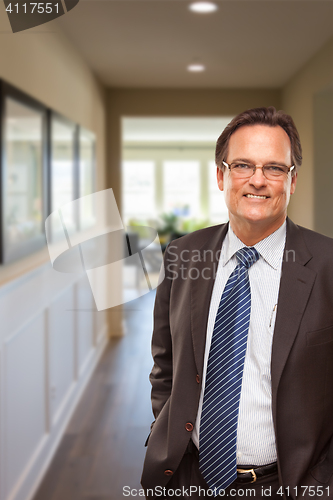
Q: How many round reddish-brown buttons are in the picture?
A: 3